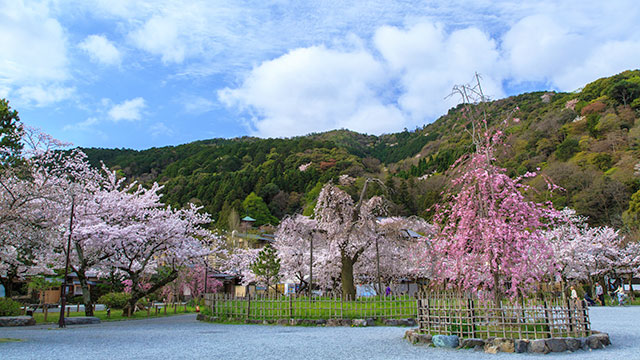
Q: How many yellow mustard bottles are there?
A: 0